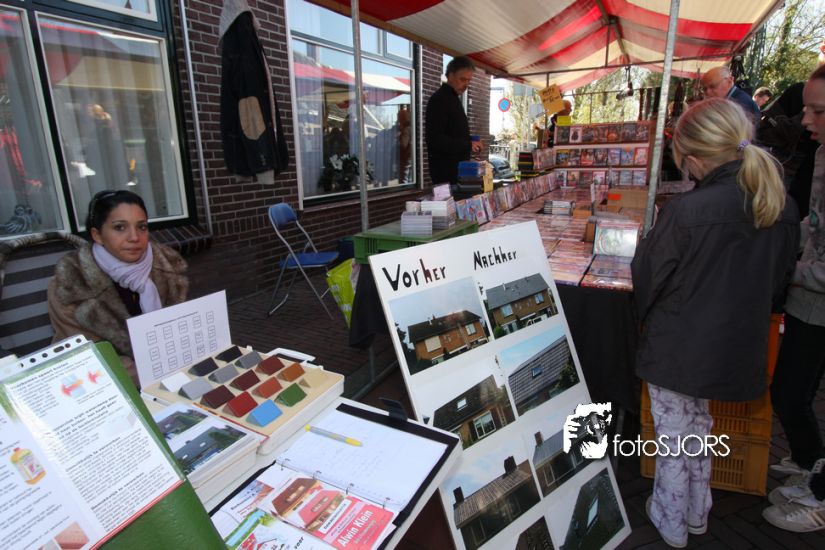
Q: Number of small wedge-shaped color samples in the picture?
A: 15